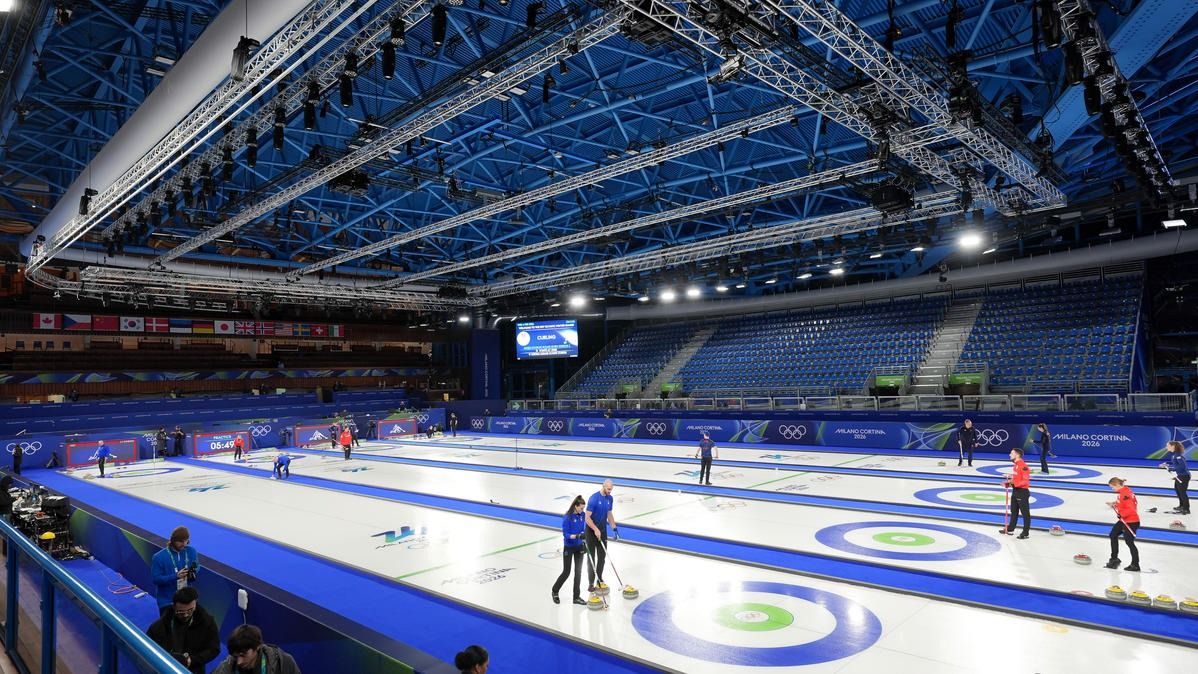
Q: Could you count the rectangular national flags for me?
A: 14